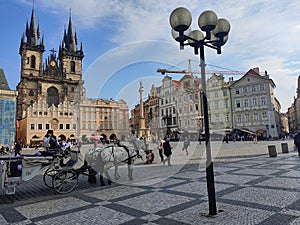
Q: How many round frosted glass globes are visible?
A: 6